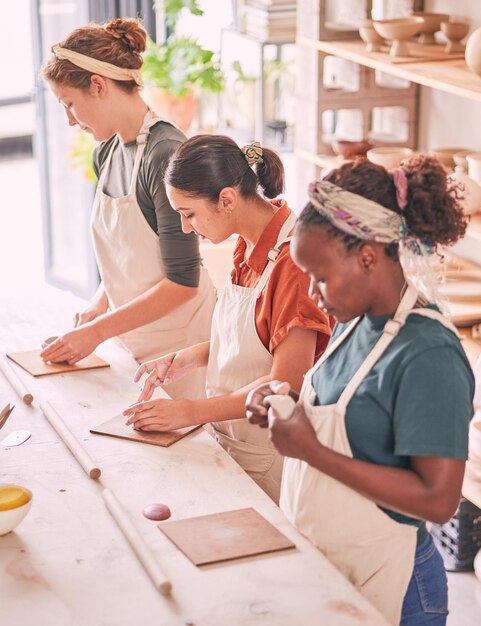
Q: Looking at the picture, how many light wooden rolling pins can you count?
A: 3